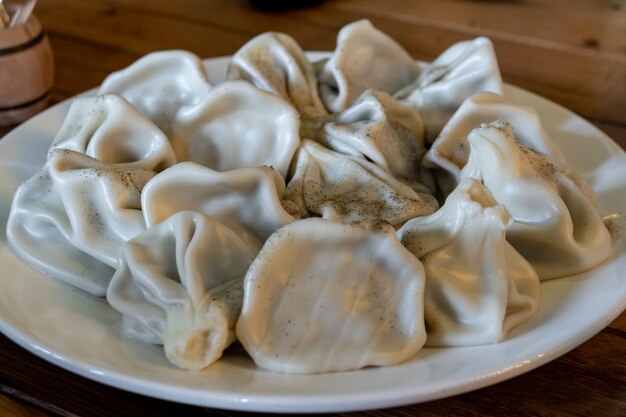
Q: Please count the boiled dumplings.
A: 15